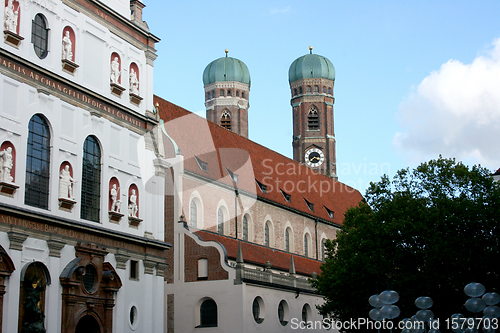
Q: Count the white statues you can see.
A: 8